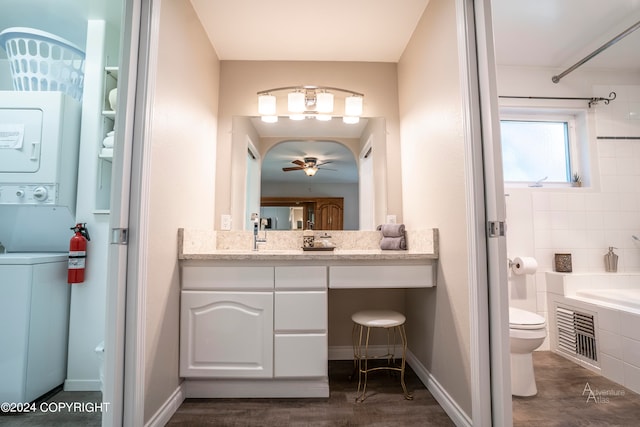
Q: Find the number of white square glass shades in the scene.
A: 4